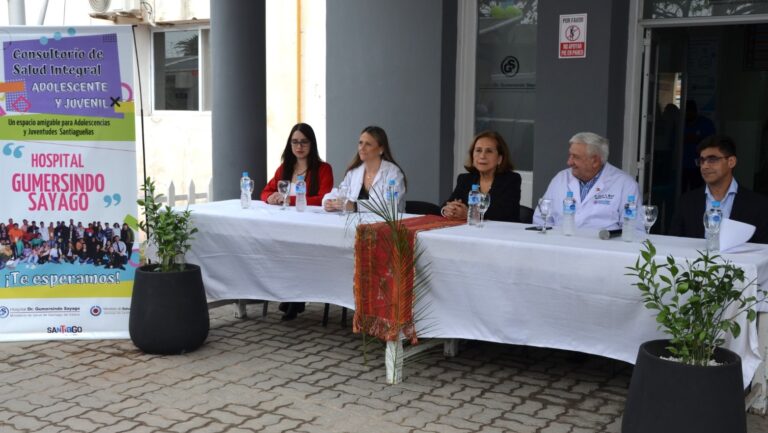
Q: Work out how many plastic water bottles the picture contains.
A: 7